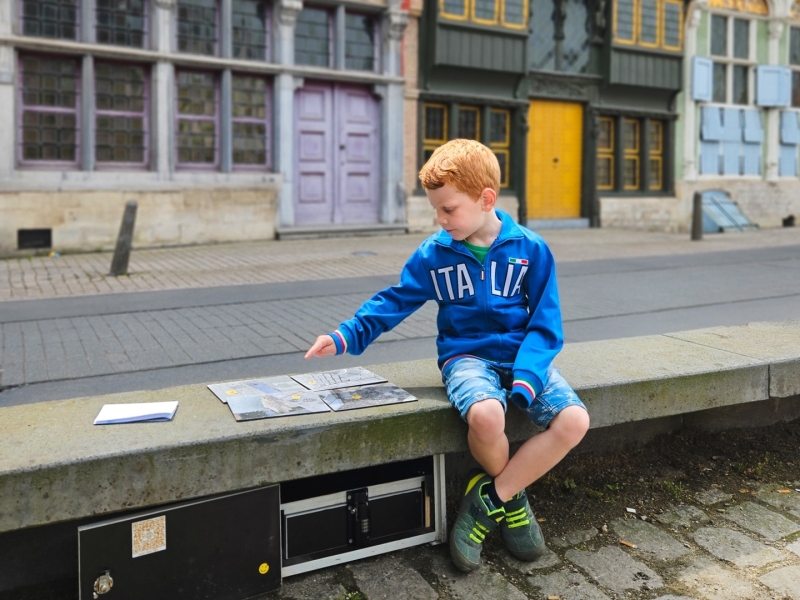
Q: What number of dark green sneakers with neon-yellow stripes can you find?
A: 2